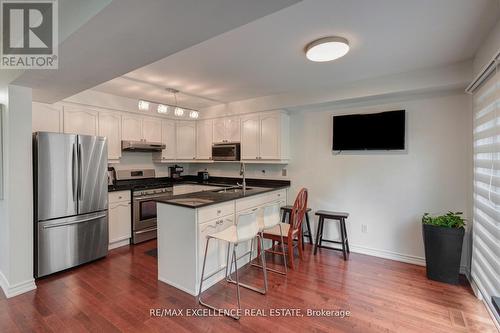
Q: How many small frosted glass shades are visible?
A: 4